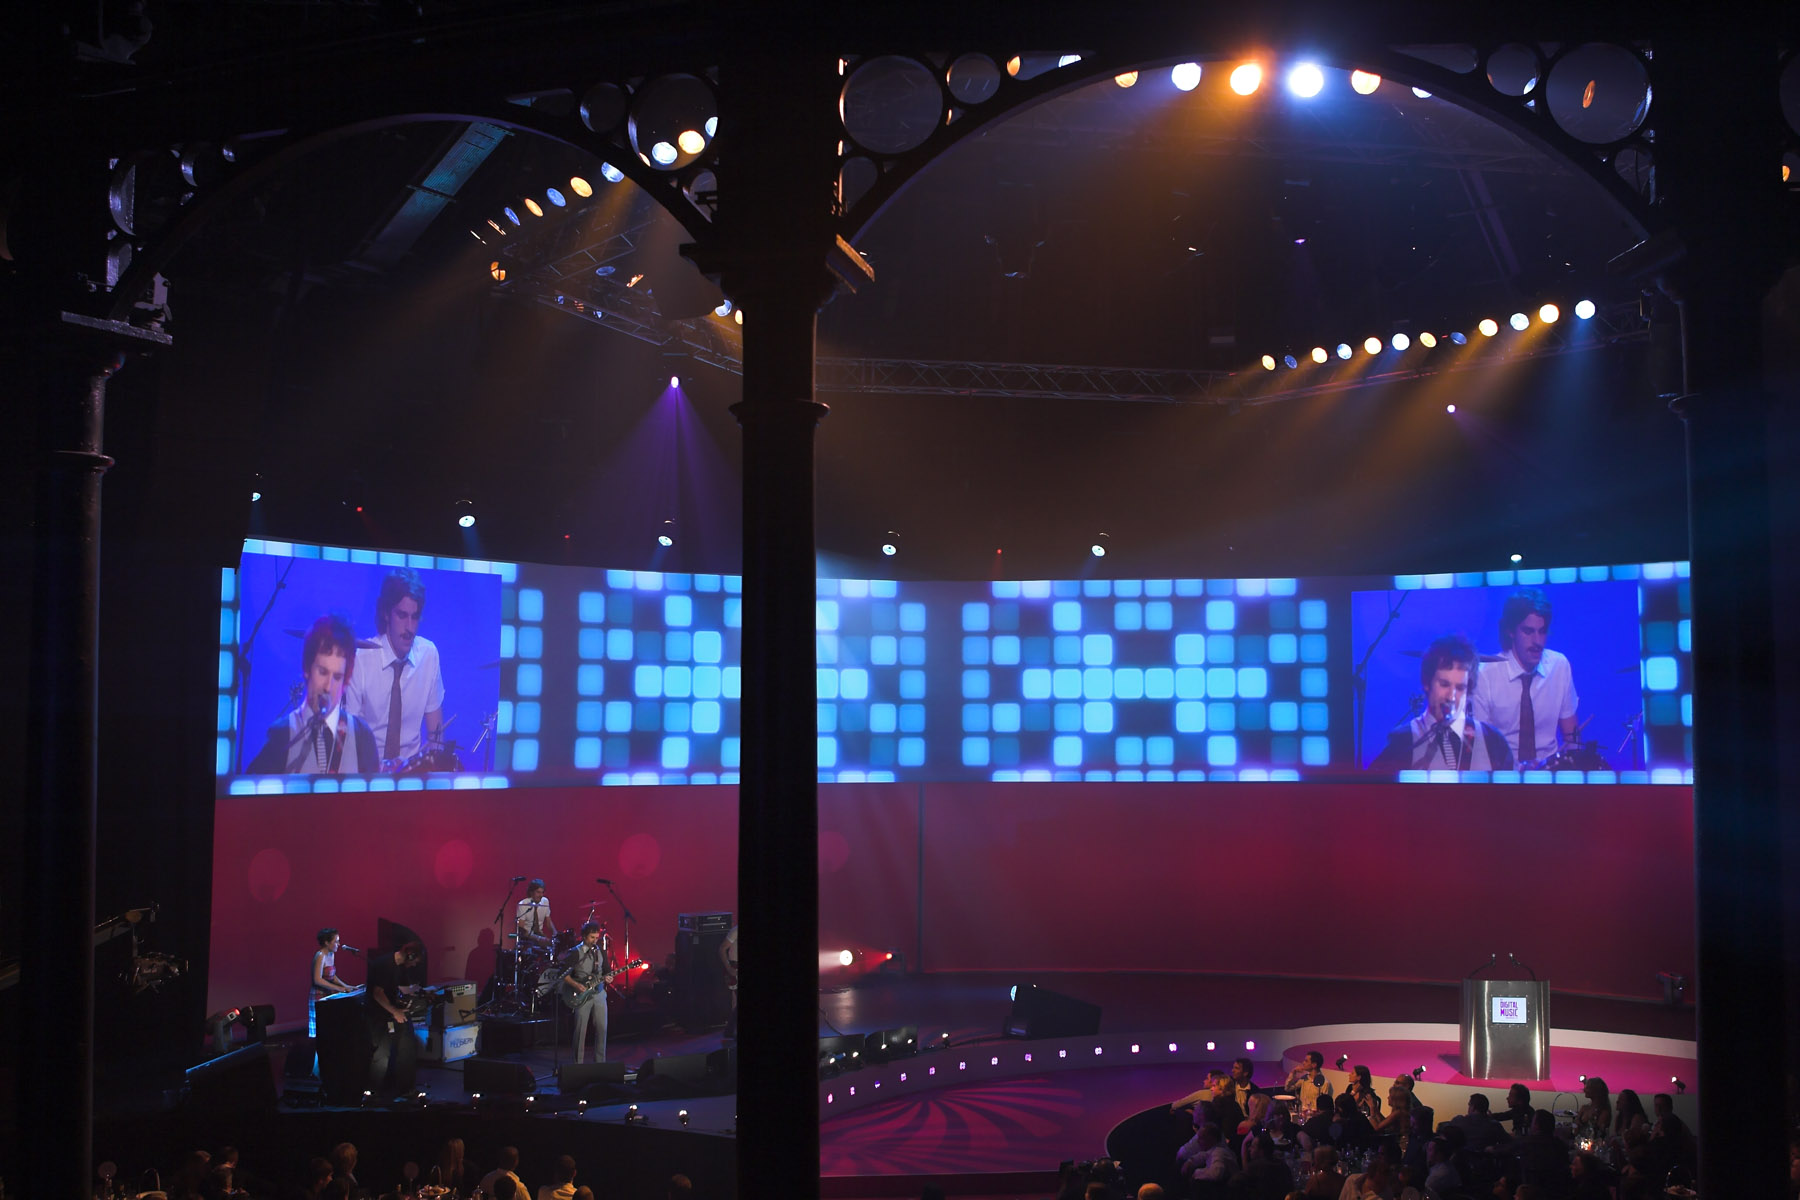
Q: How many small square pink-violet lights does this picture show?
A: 14